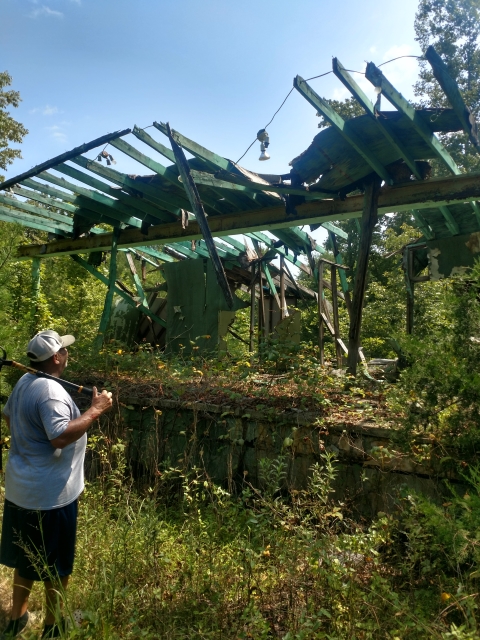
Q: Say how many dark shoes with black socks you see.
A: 2